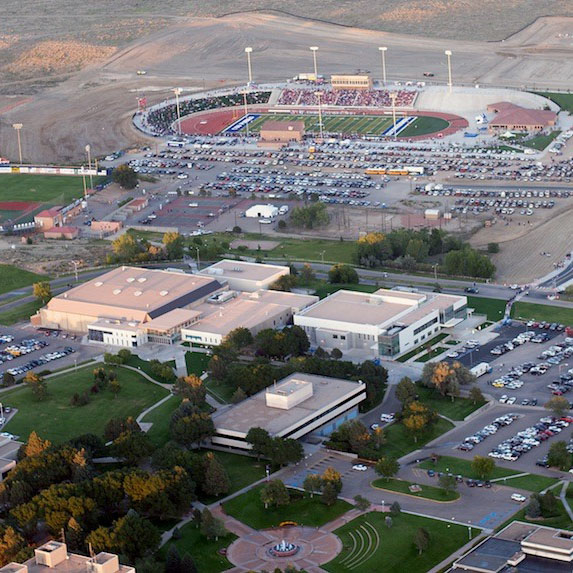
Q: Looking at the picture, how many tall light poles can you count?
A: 11